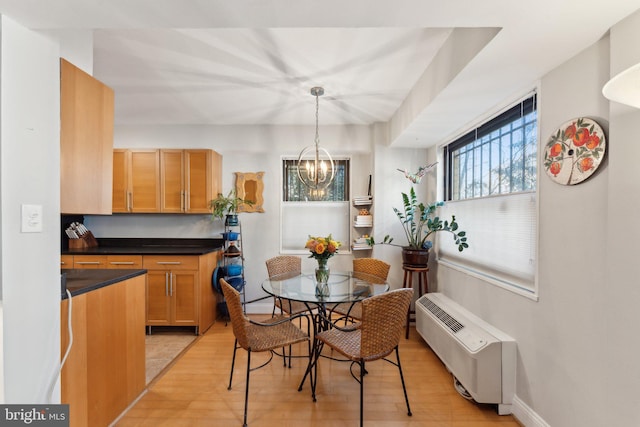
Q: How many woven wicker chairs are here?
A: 4